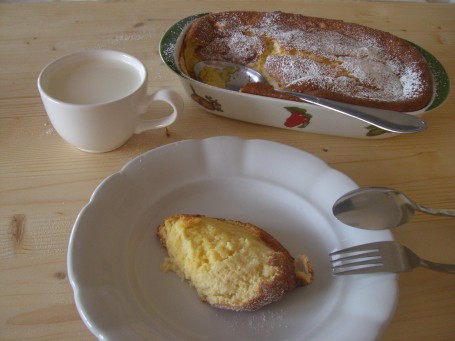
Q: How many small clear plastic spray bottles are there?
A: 0